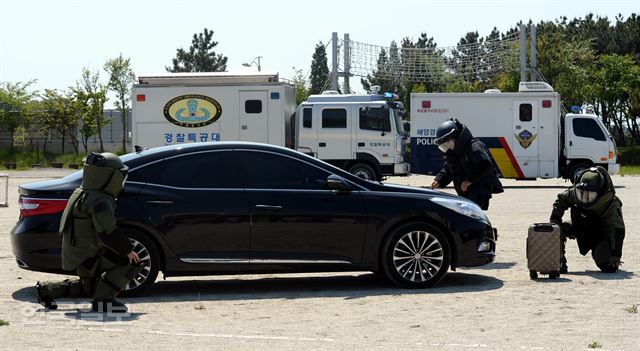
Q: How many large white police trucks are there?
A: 2